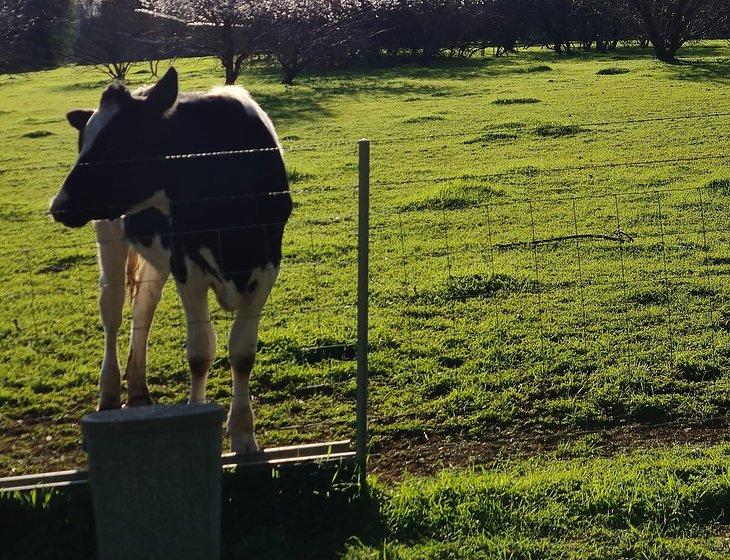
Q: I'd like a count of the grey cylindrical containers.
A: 1